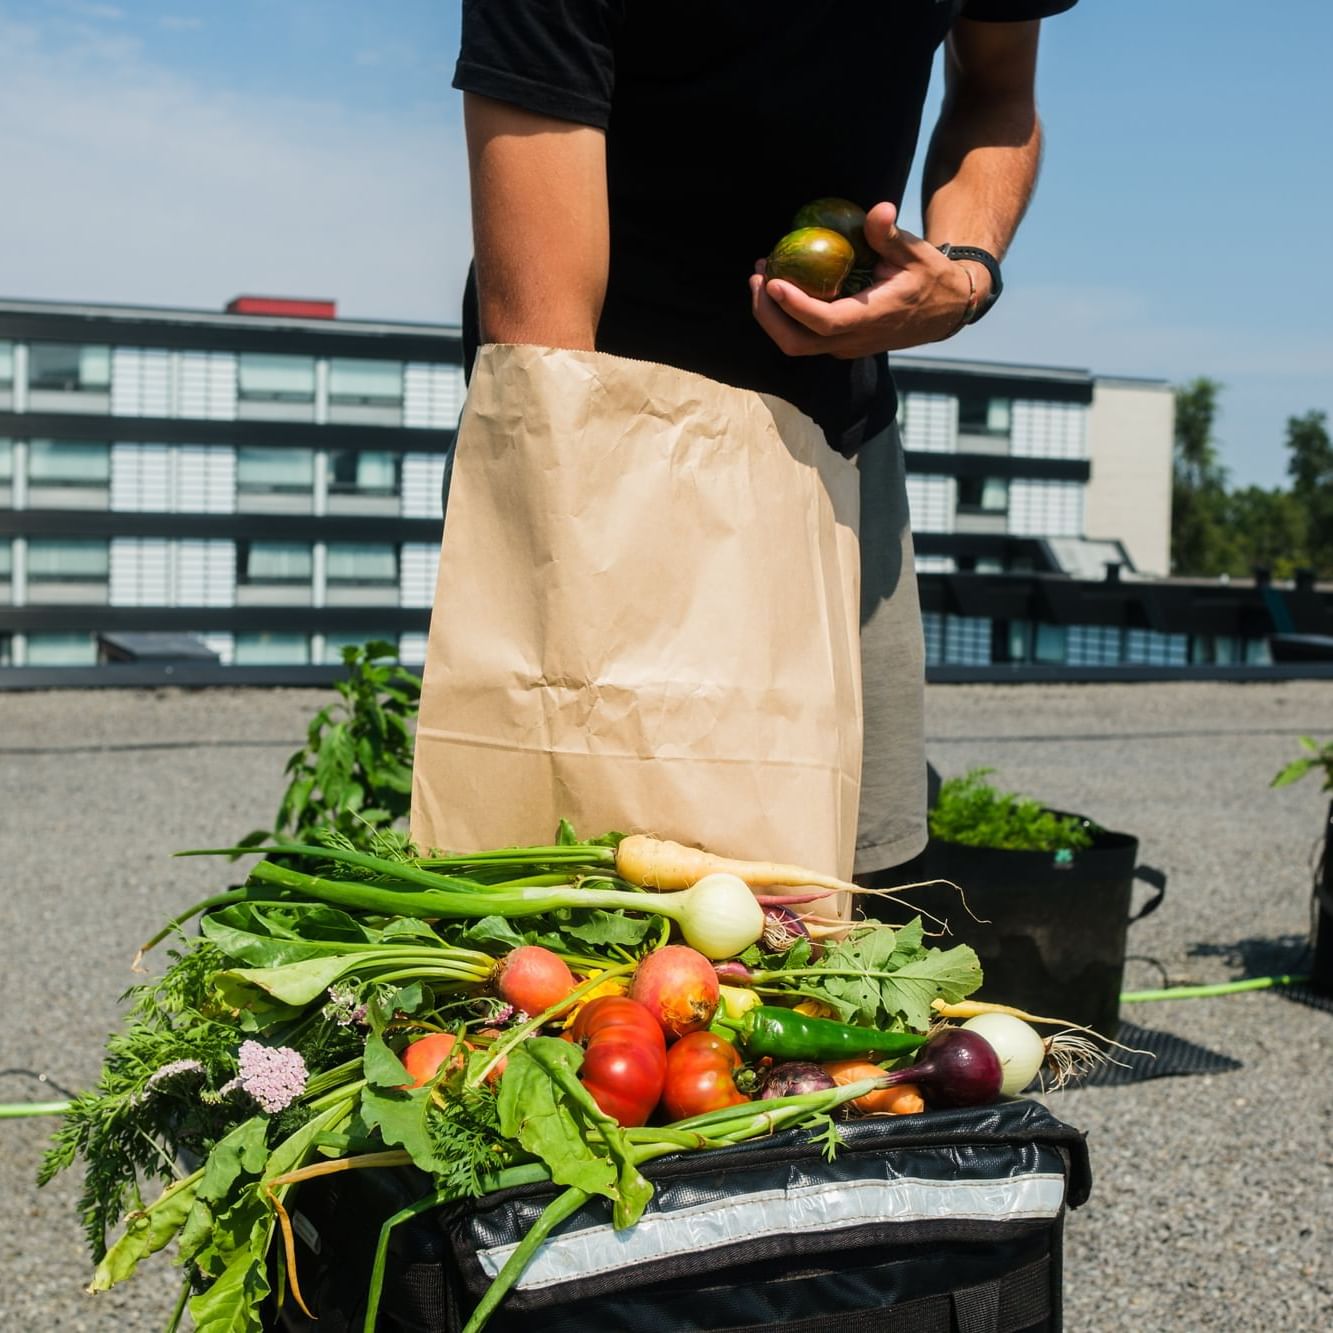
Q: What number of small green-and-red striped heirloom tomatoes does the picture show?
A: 2